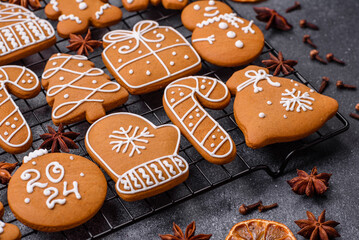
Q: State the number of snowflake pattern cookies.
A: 2